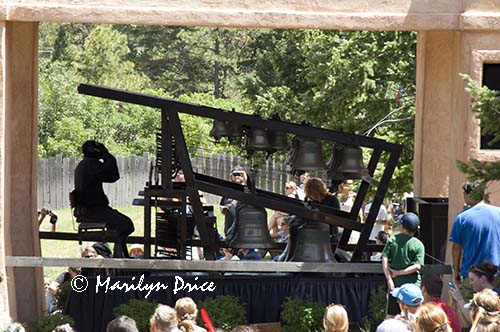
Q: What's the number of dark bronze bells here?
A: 8